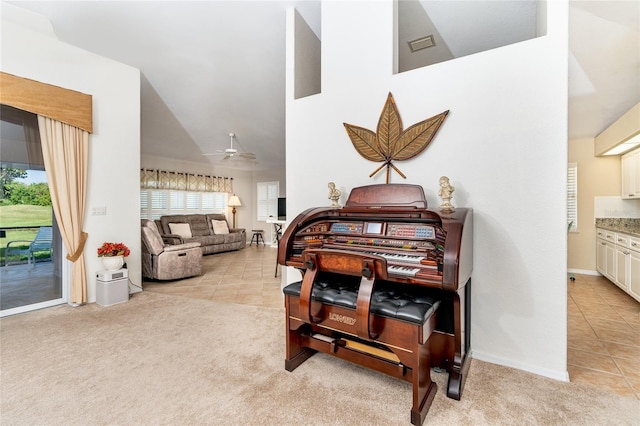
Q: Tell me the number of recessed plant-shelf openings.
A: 2